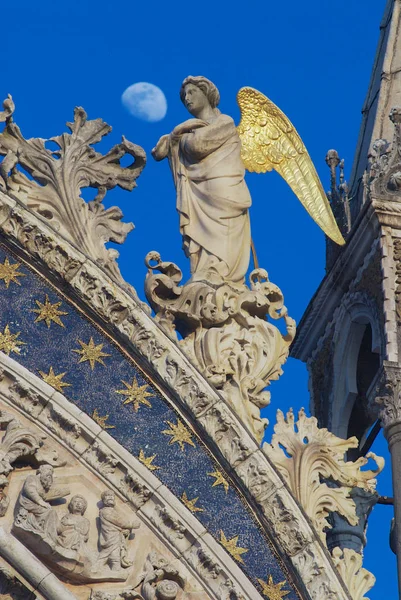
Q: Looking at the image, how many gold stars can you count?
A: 13